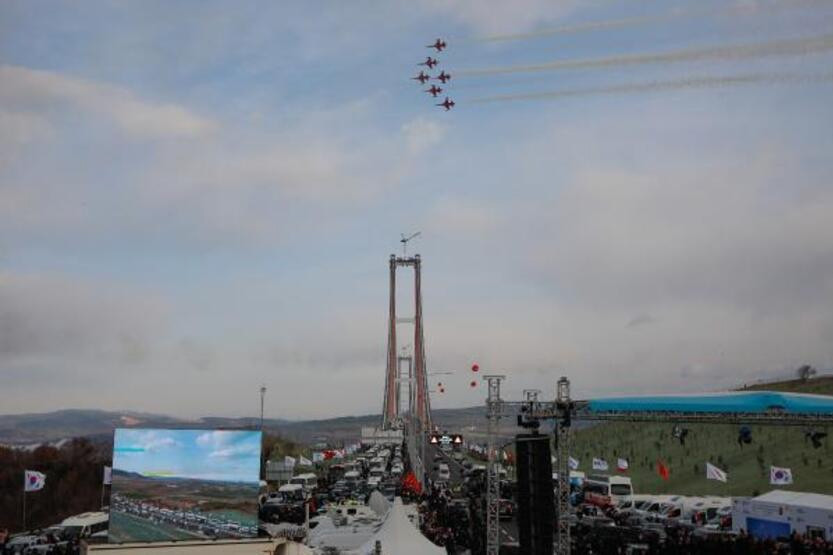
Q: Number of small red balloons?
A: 4